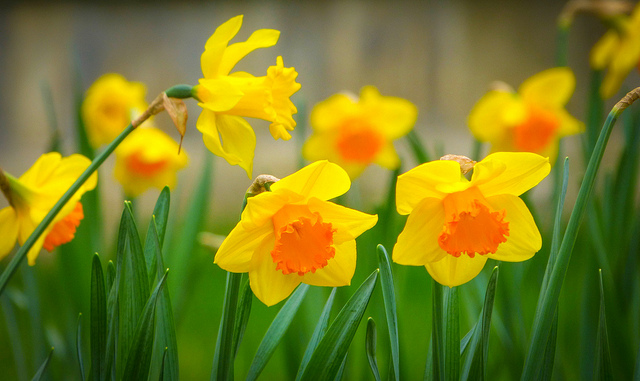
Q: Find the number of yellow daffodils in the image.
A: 9